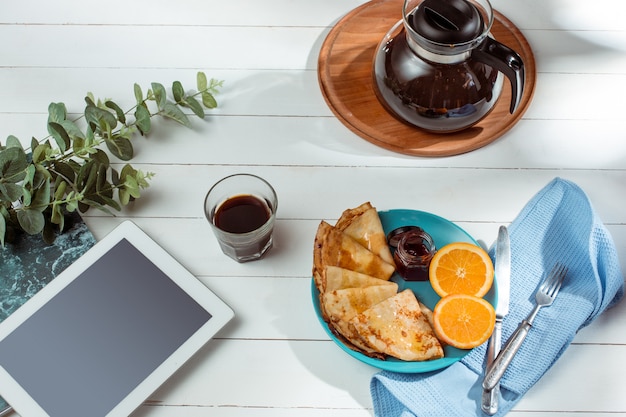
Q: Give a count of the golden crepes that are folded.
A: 5